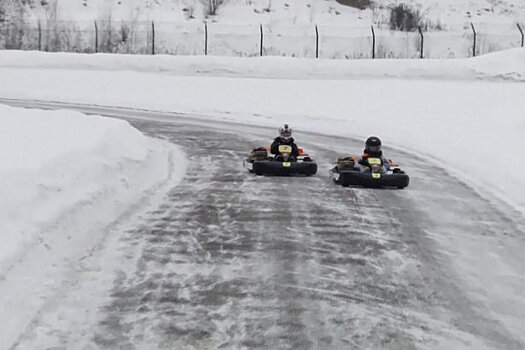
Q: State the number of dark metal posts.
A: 10